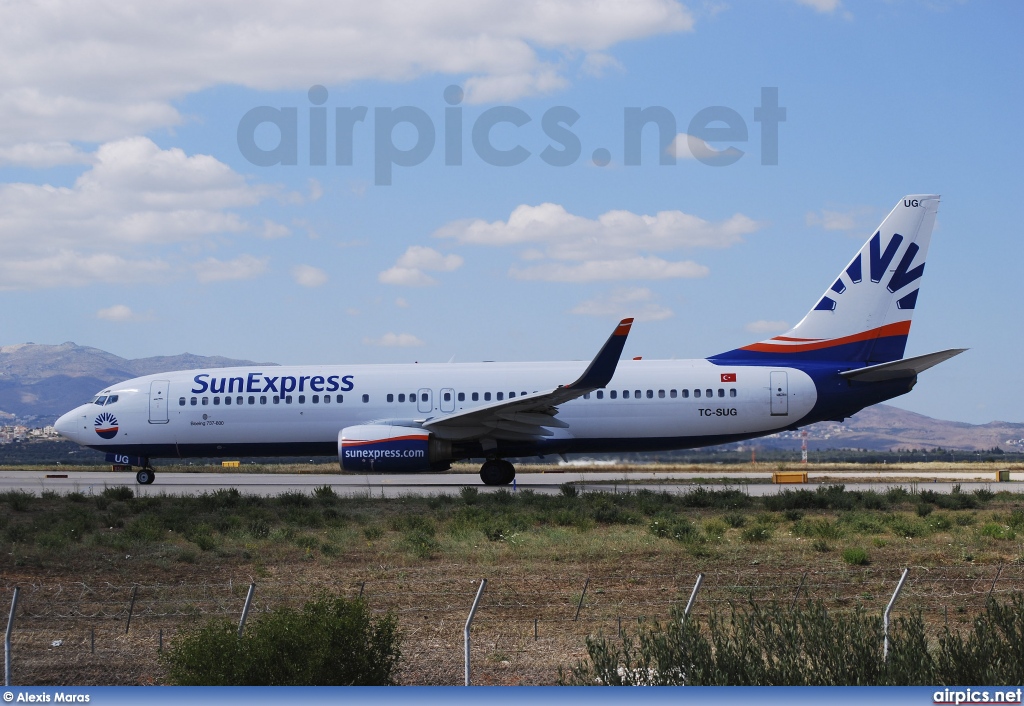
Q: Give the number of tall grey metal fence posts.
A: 5